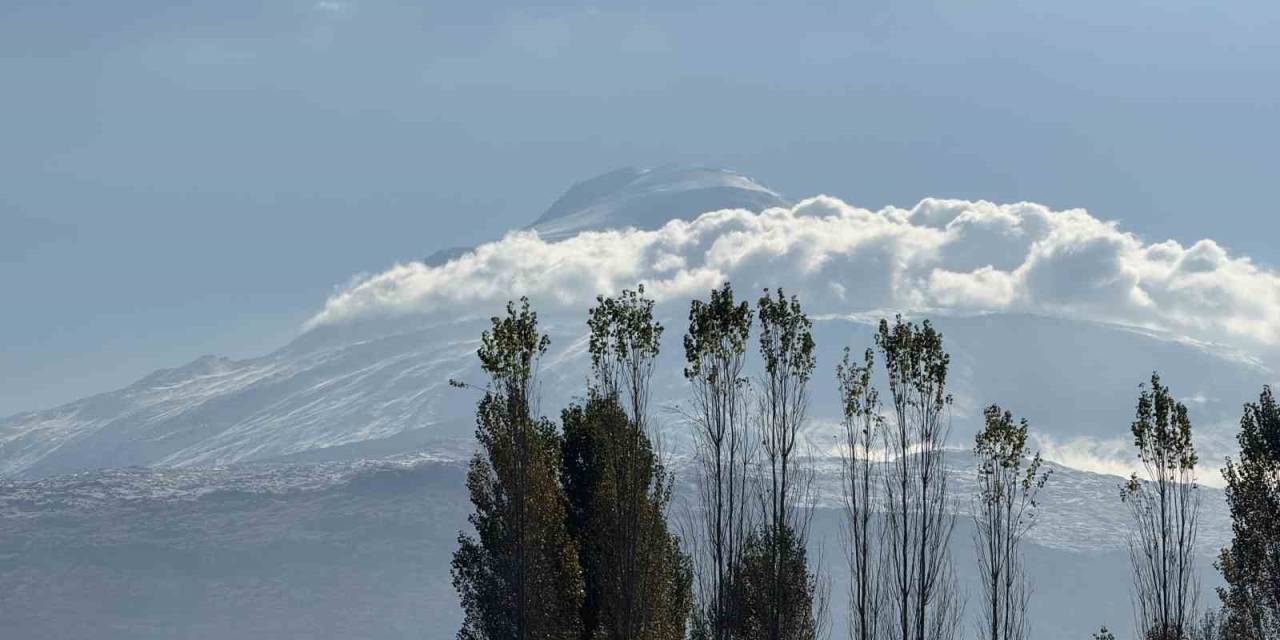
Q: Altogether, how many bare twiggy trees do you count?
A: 6